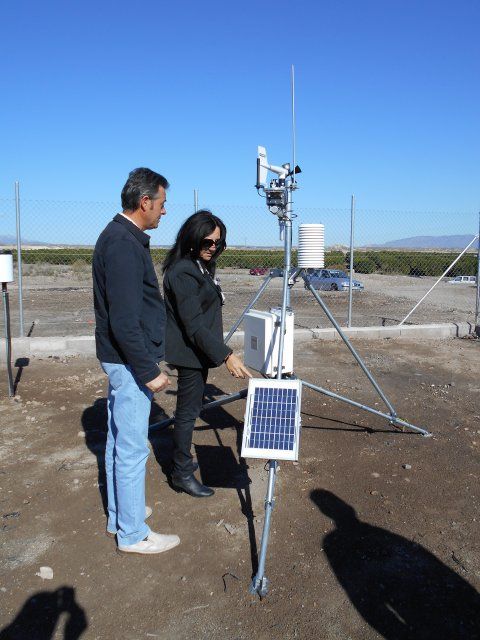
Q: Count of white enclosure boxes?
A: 1